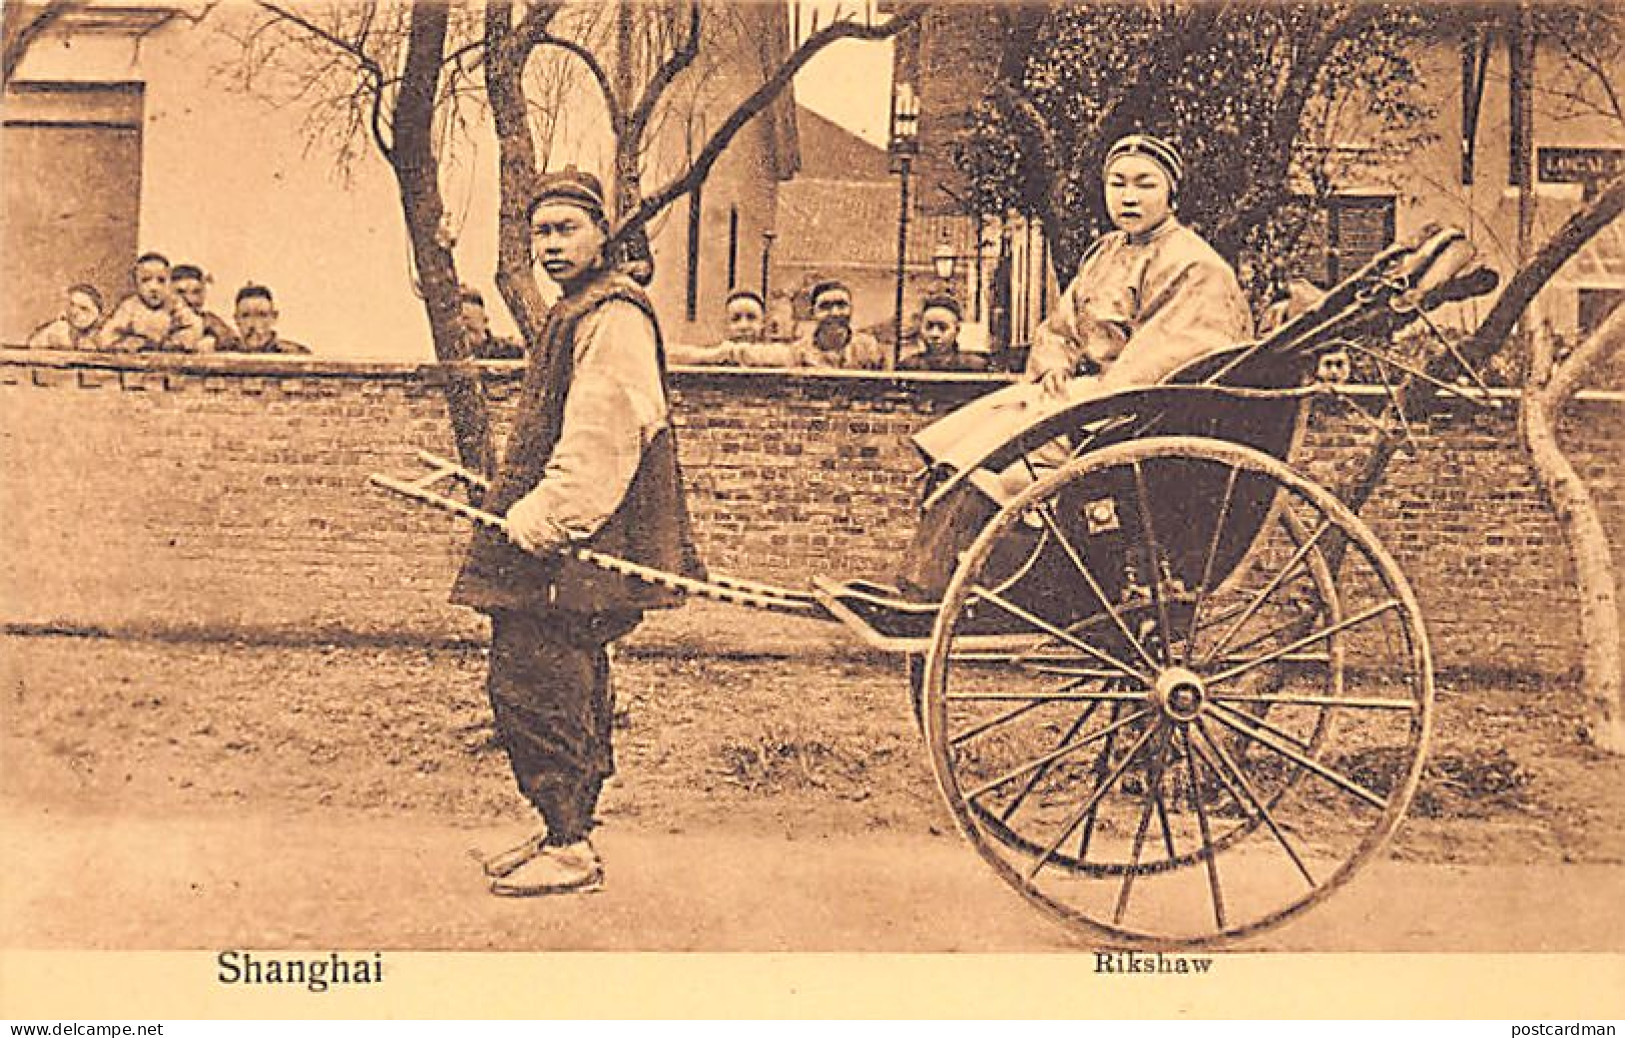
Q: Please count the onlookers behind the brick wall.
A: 9